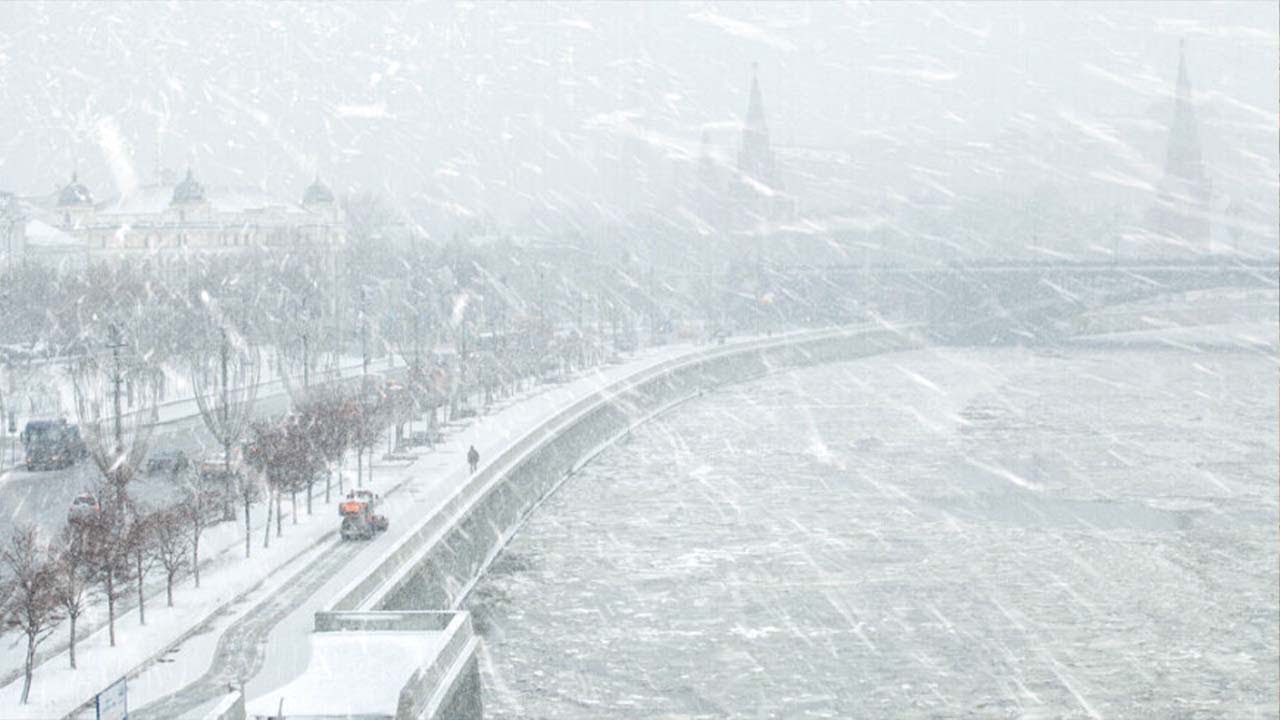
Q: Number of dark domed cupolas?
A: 3